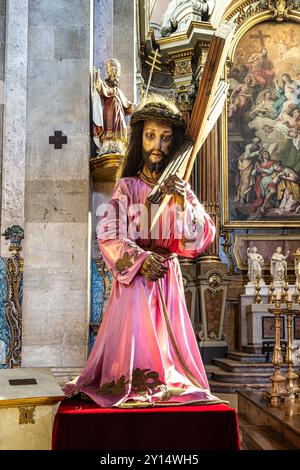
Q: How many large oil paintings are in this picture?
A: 1